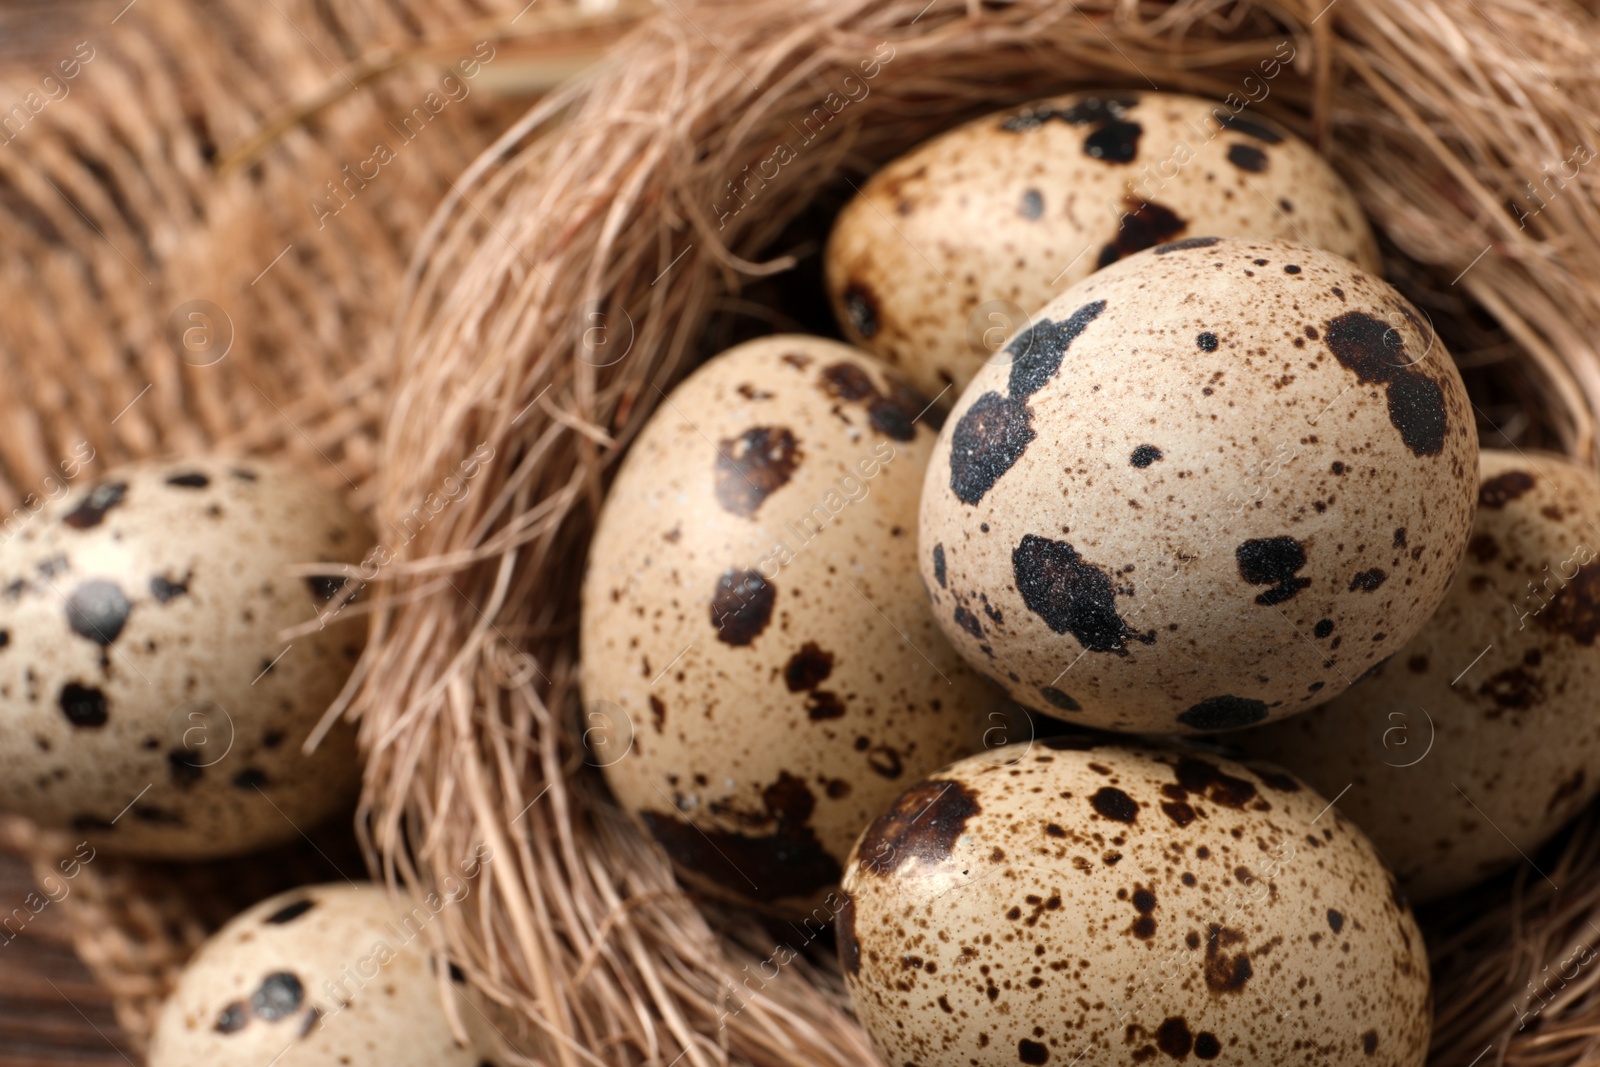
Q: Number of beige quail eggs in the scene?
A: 7